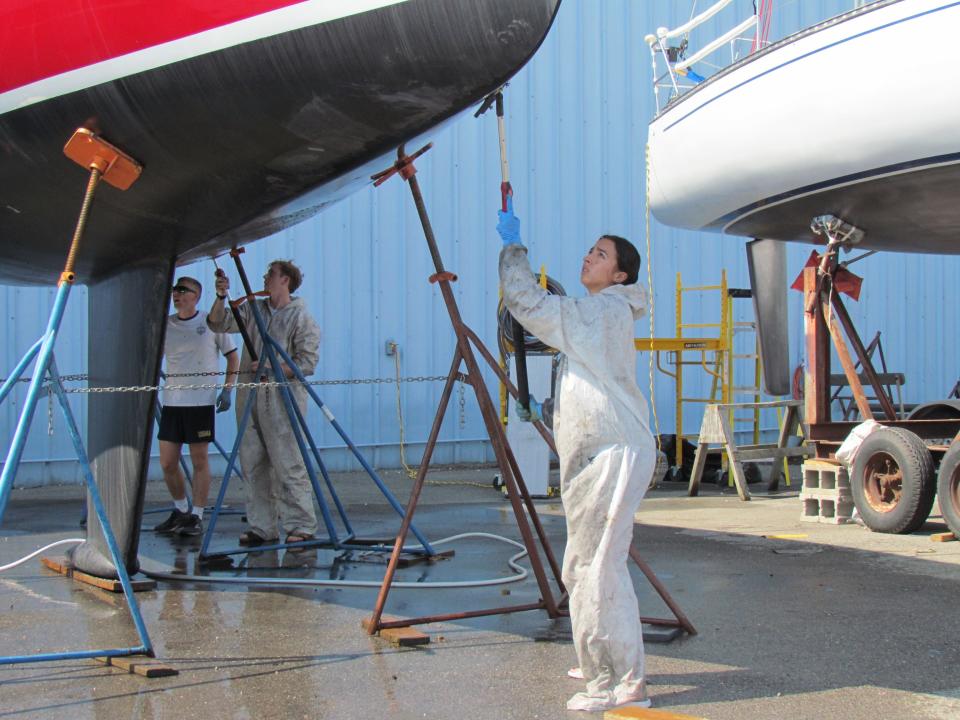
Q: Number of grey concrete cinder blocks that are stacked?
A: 2